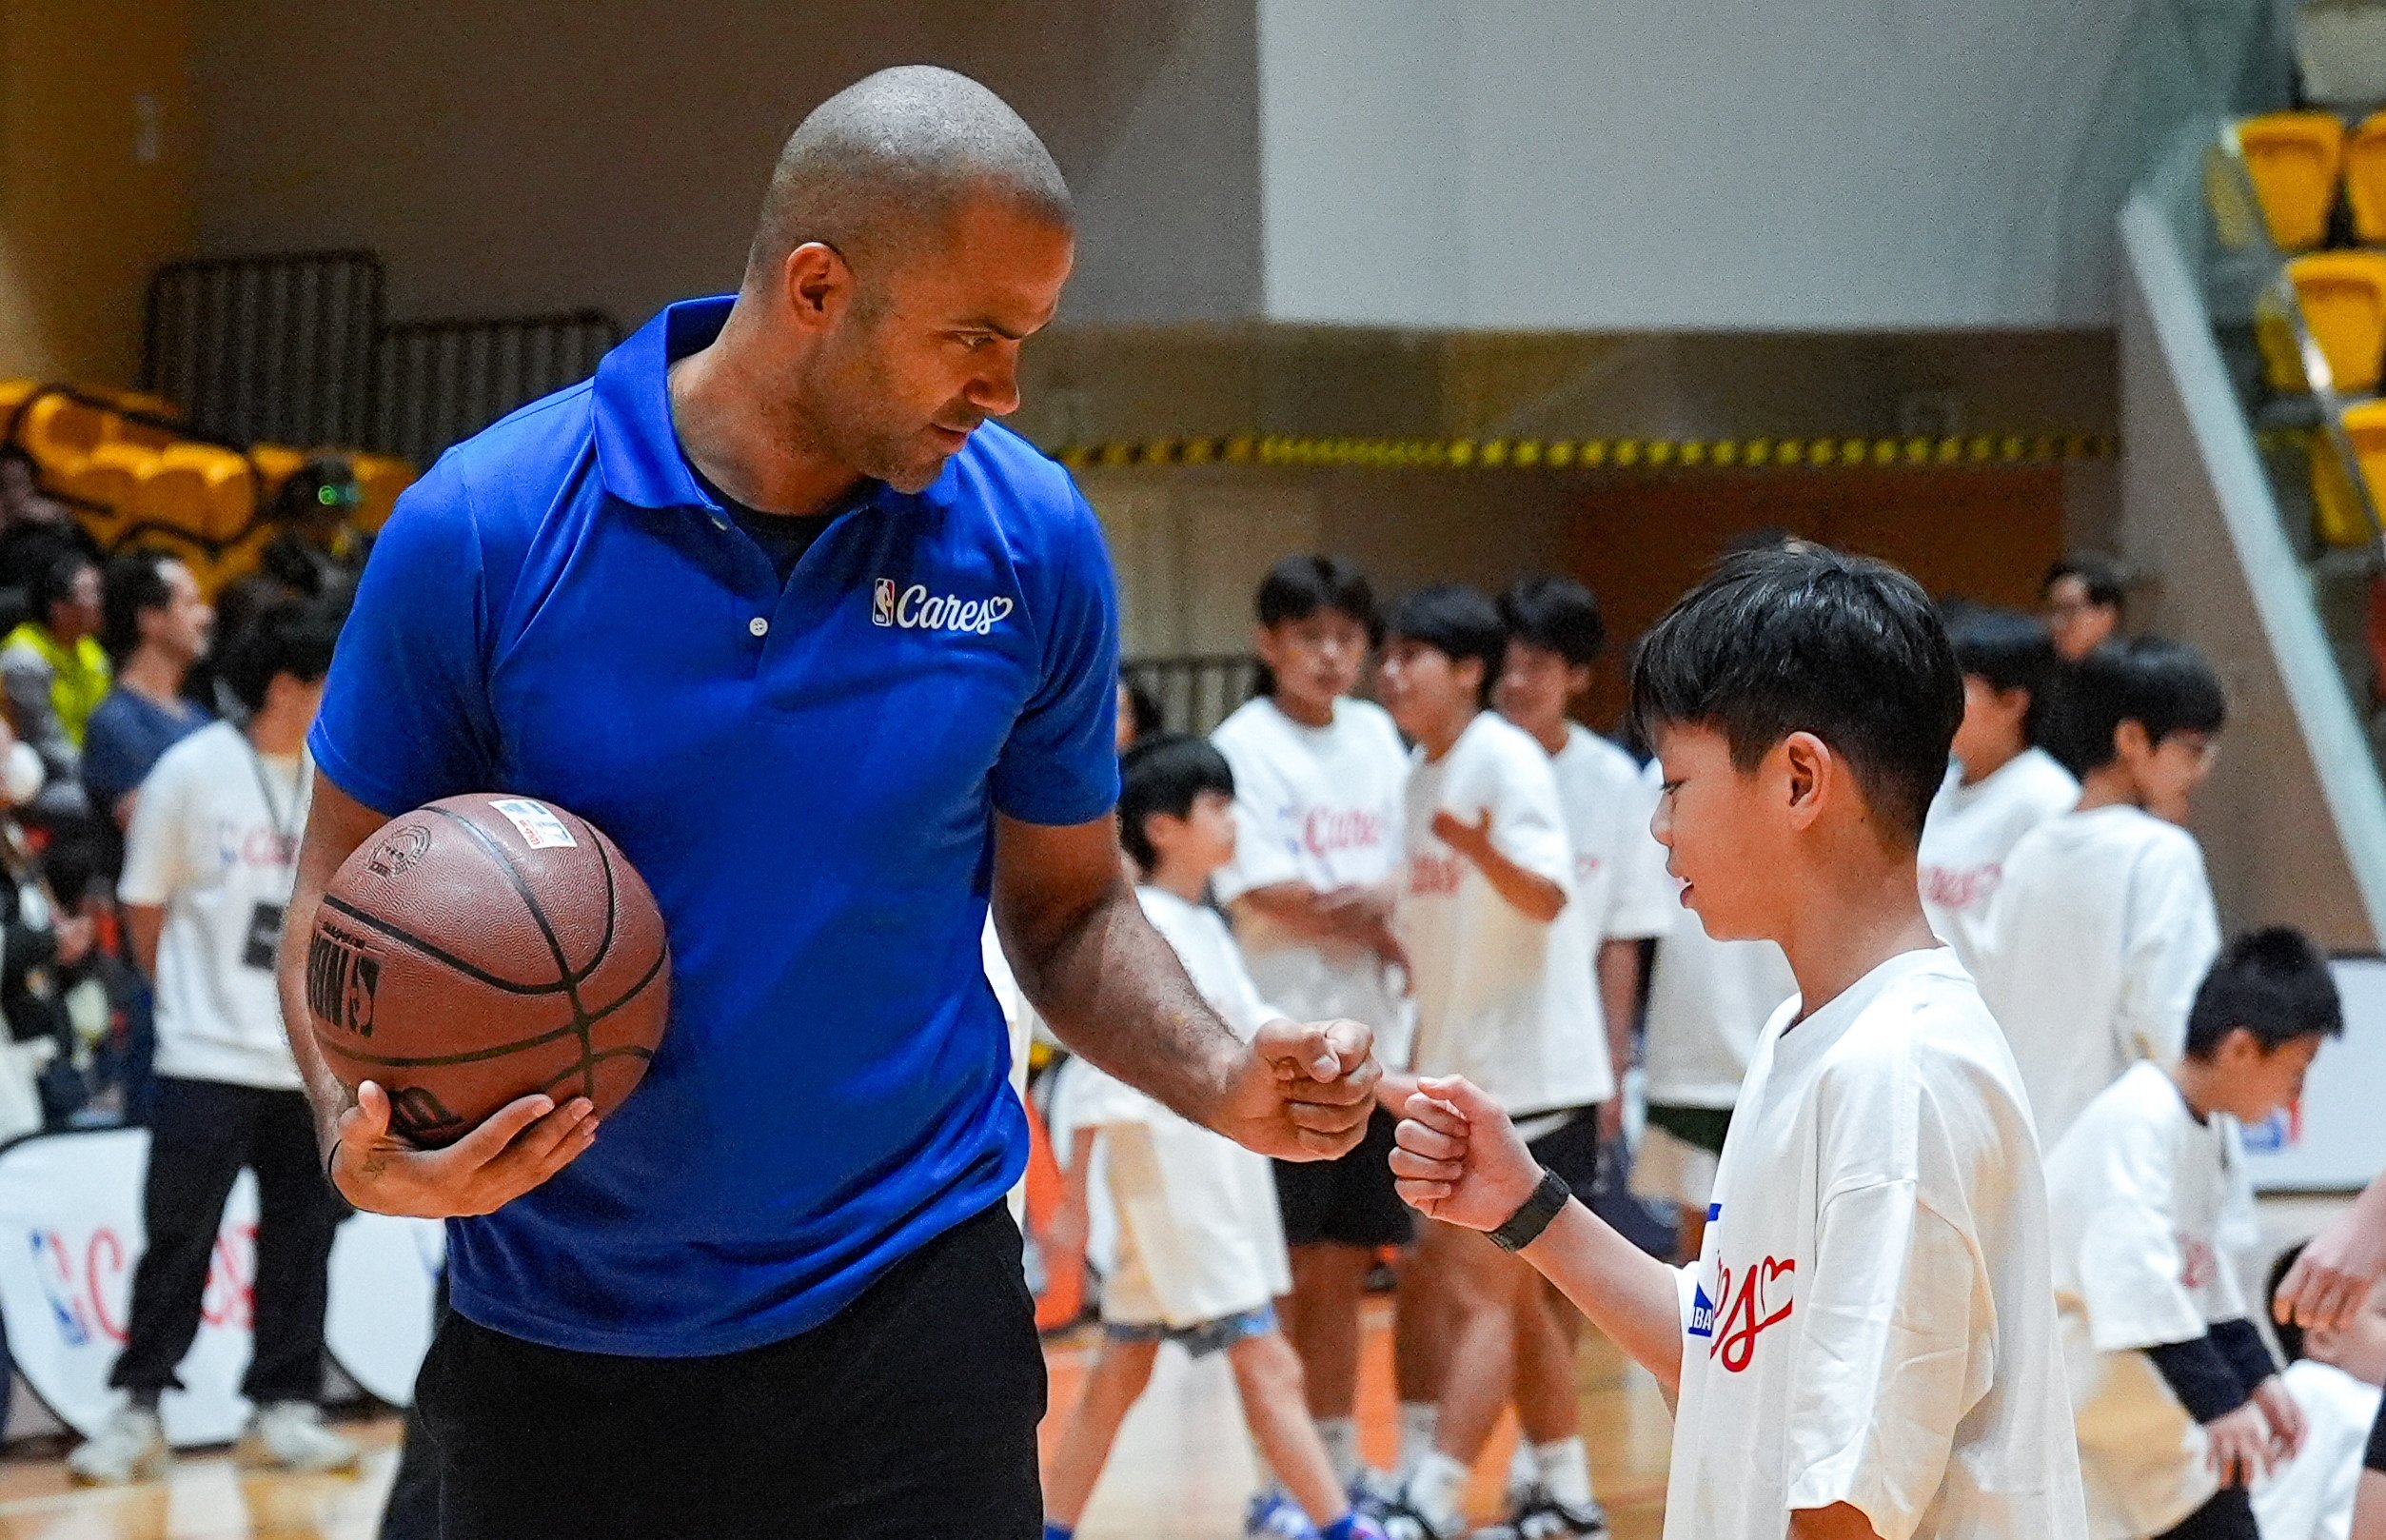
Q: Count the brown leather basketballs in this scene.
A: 1